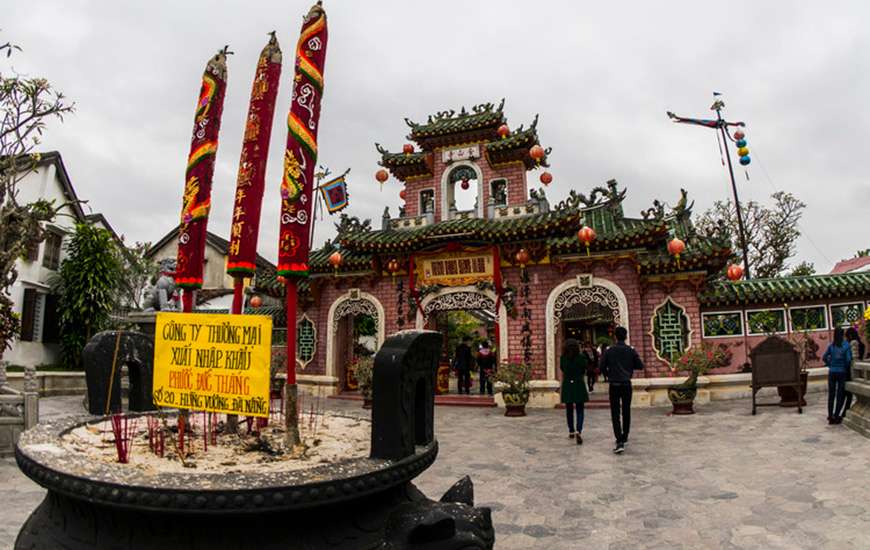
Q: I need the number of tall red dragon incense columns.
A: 3